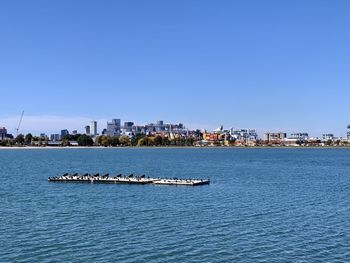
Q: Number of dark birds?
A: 8